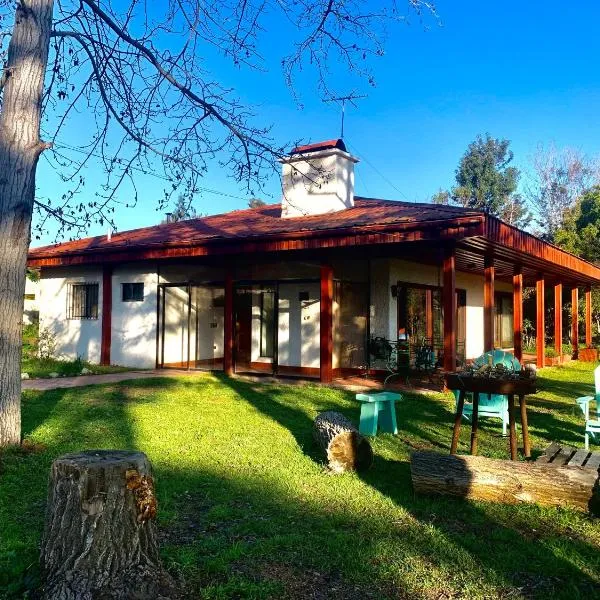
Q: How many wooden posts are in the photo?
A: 10